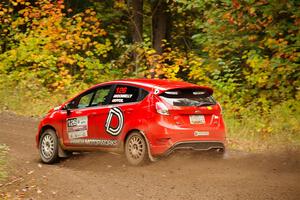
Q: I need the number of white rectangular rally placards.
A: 1